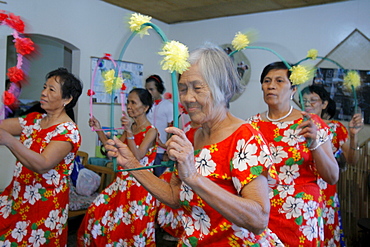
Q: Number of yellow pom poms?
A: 7